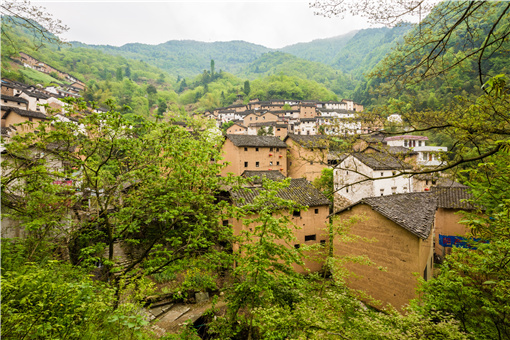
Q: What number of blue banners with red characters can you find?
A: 1